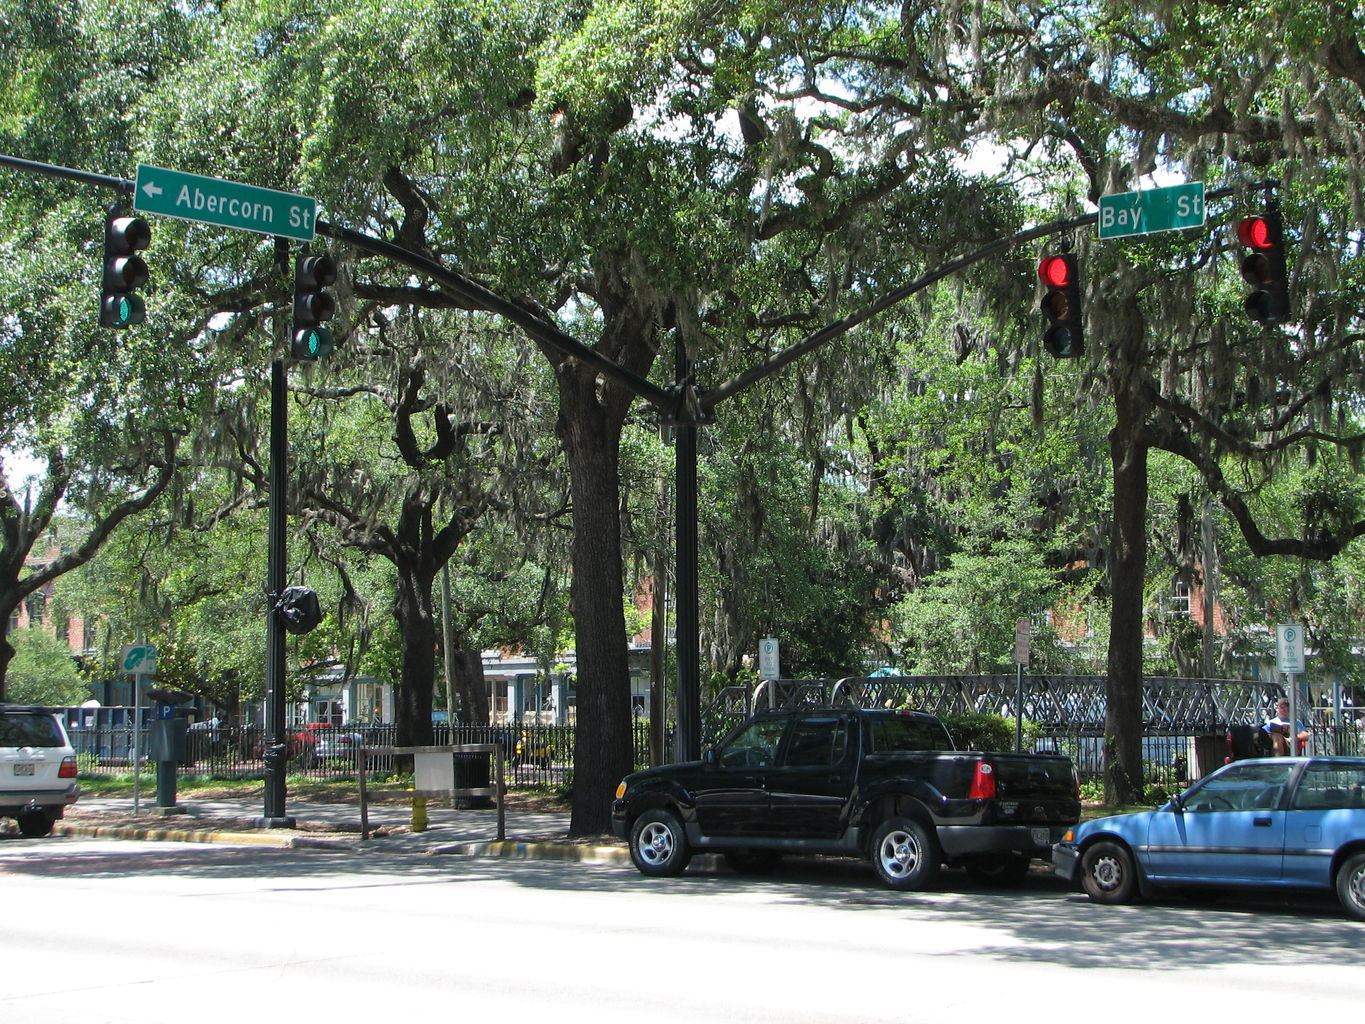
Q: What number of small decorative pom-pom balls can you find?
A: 0